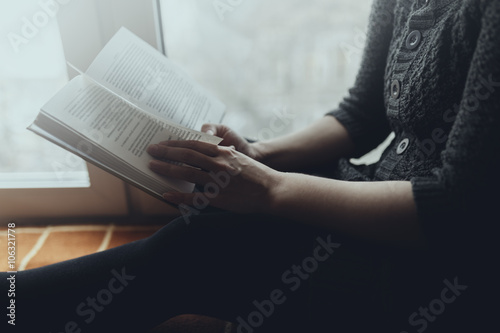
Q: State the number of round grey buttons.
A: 3